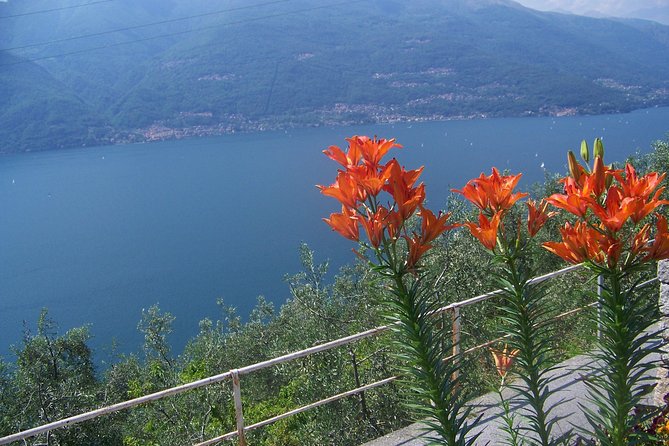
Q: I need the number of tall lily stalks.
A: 3